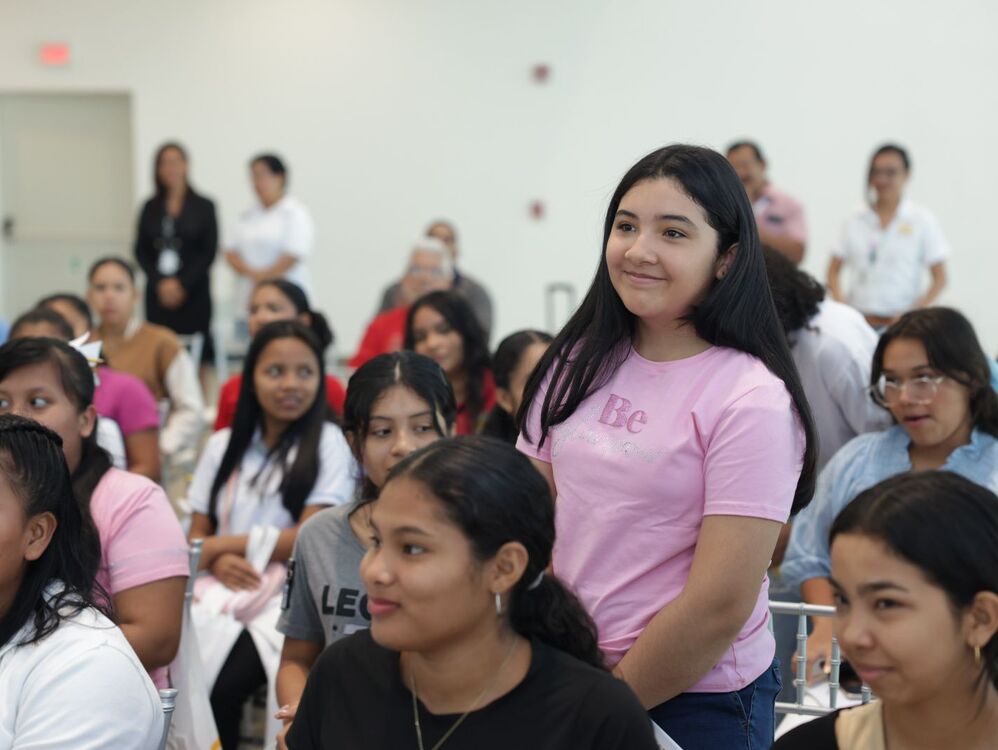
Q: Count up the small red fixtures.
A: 3